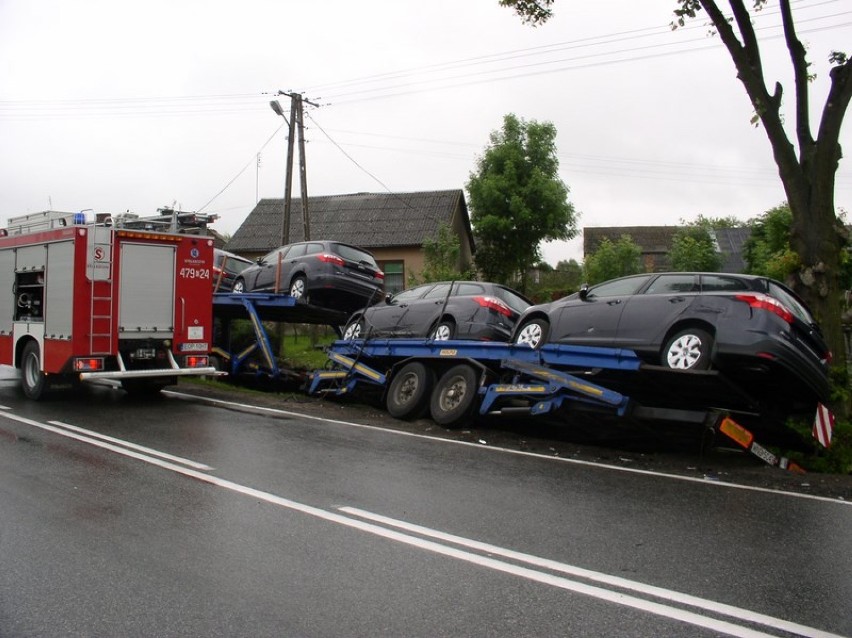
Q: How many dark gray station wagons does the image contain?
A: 4